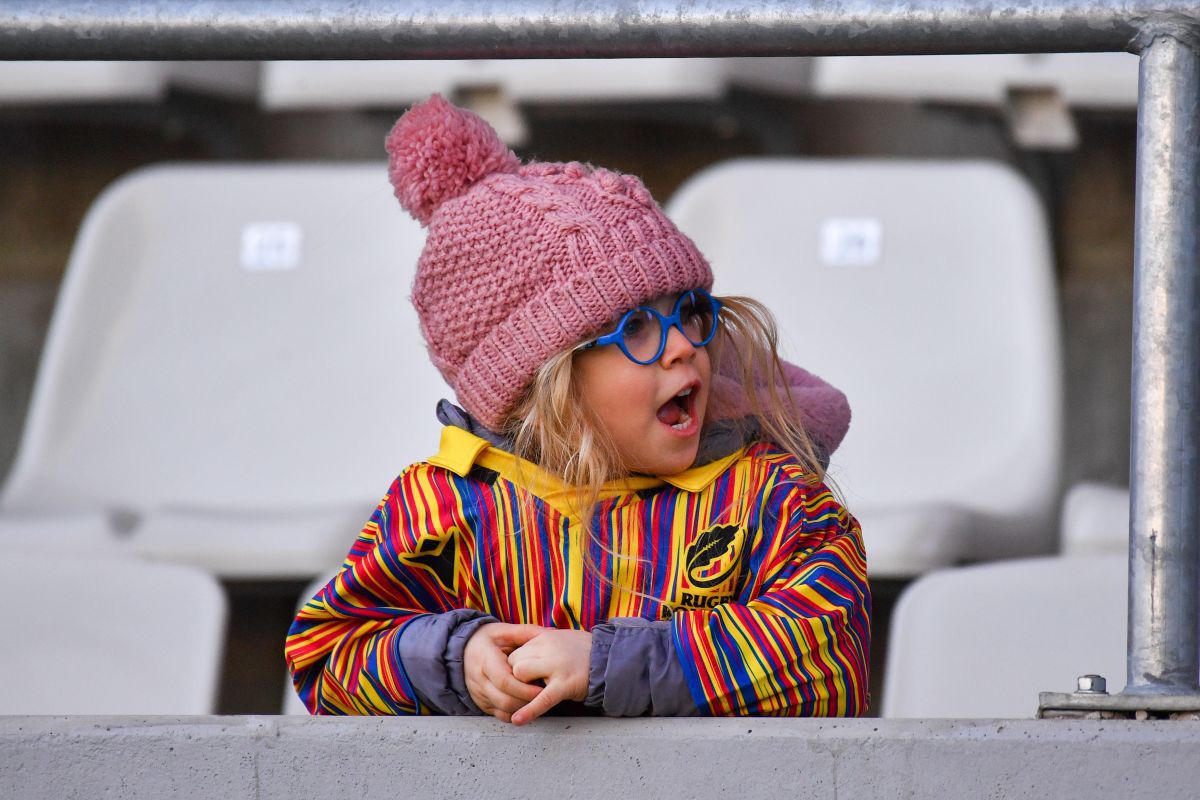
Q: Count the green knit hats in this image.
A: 0